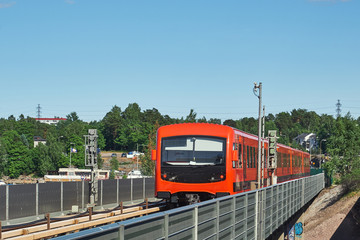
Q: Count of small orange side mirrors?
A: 2